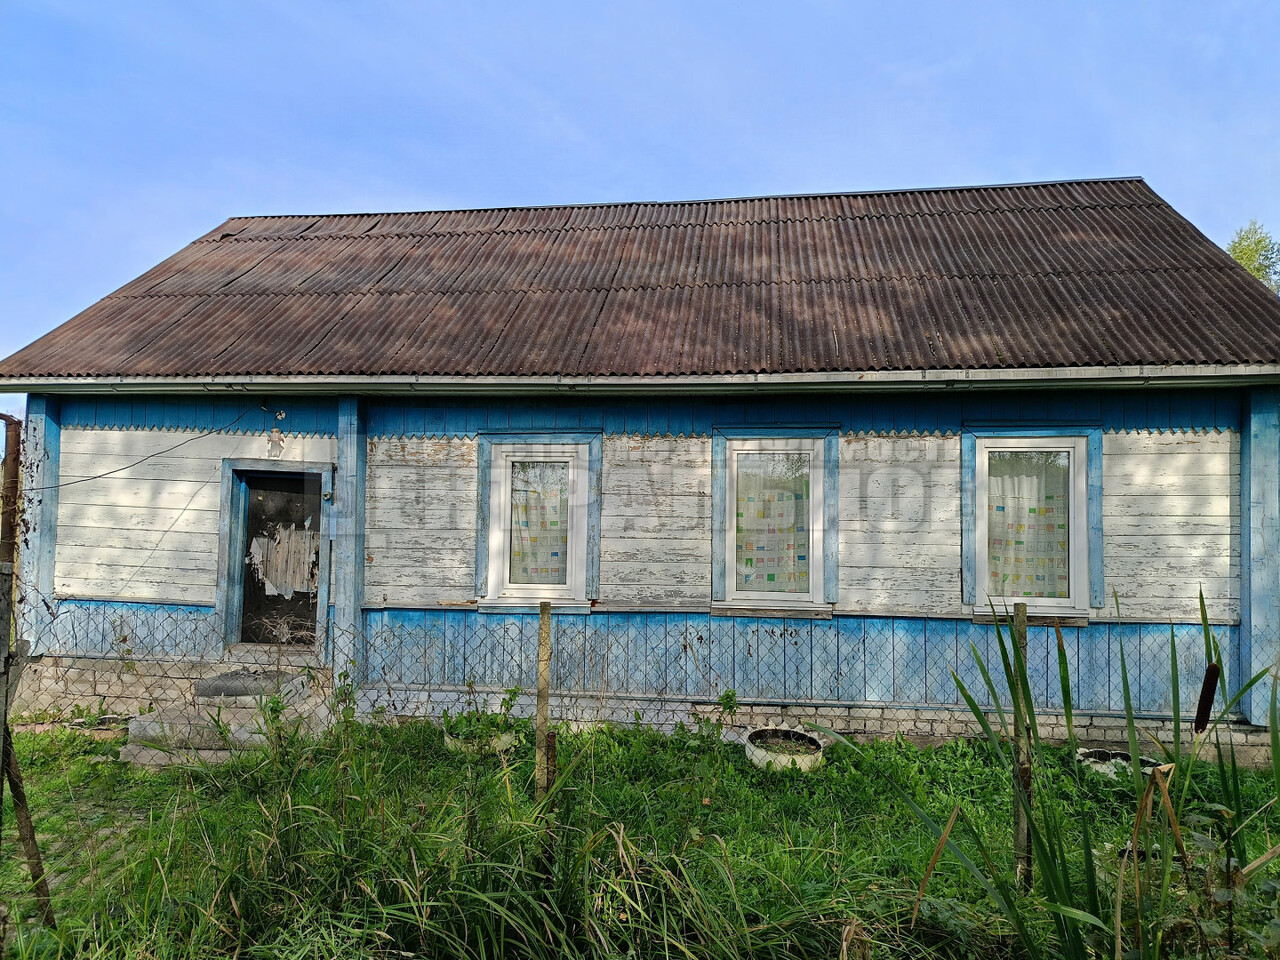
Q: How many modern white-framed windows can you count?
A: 3